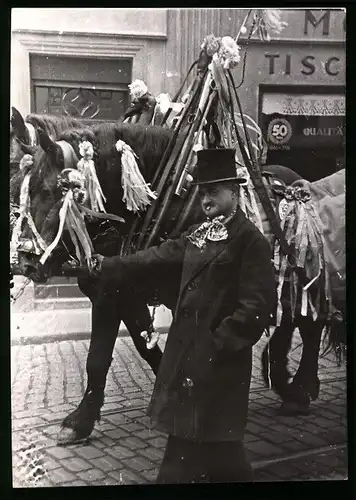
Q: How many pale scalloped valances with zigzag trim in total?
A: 1